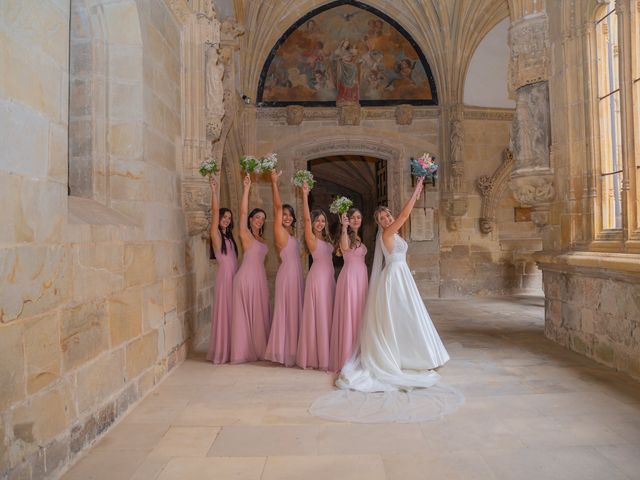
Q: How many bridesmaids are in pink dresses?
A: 5